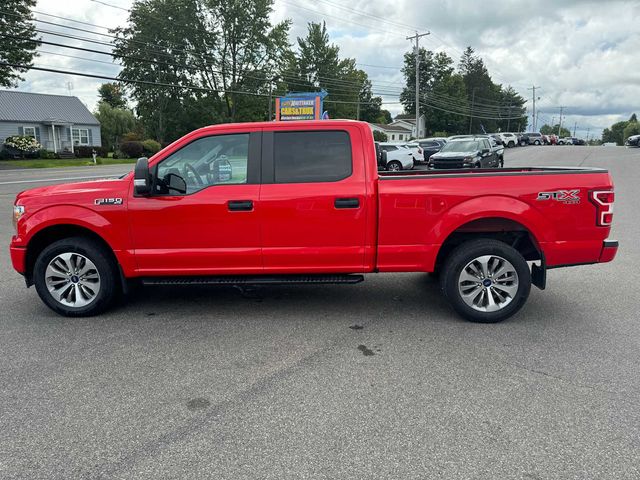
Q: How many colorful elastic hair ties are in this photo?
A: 0